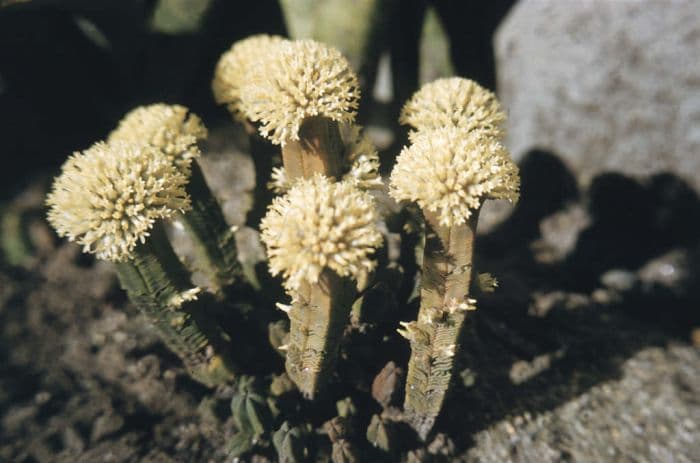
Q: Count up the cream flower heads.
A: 7